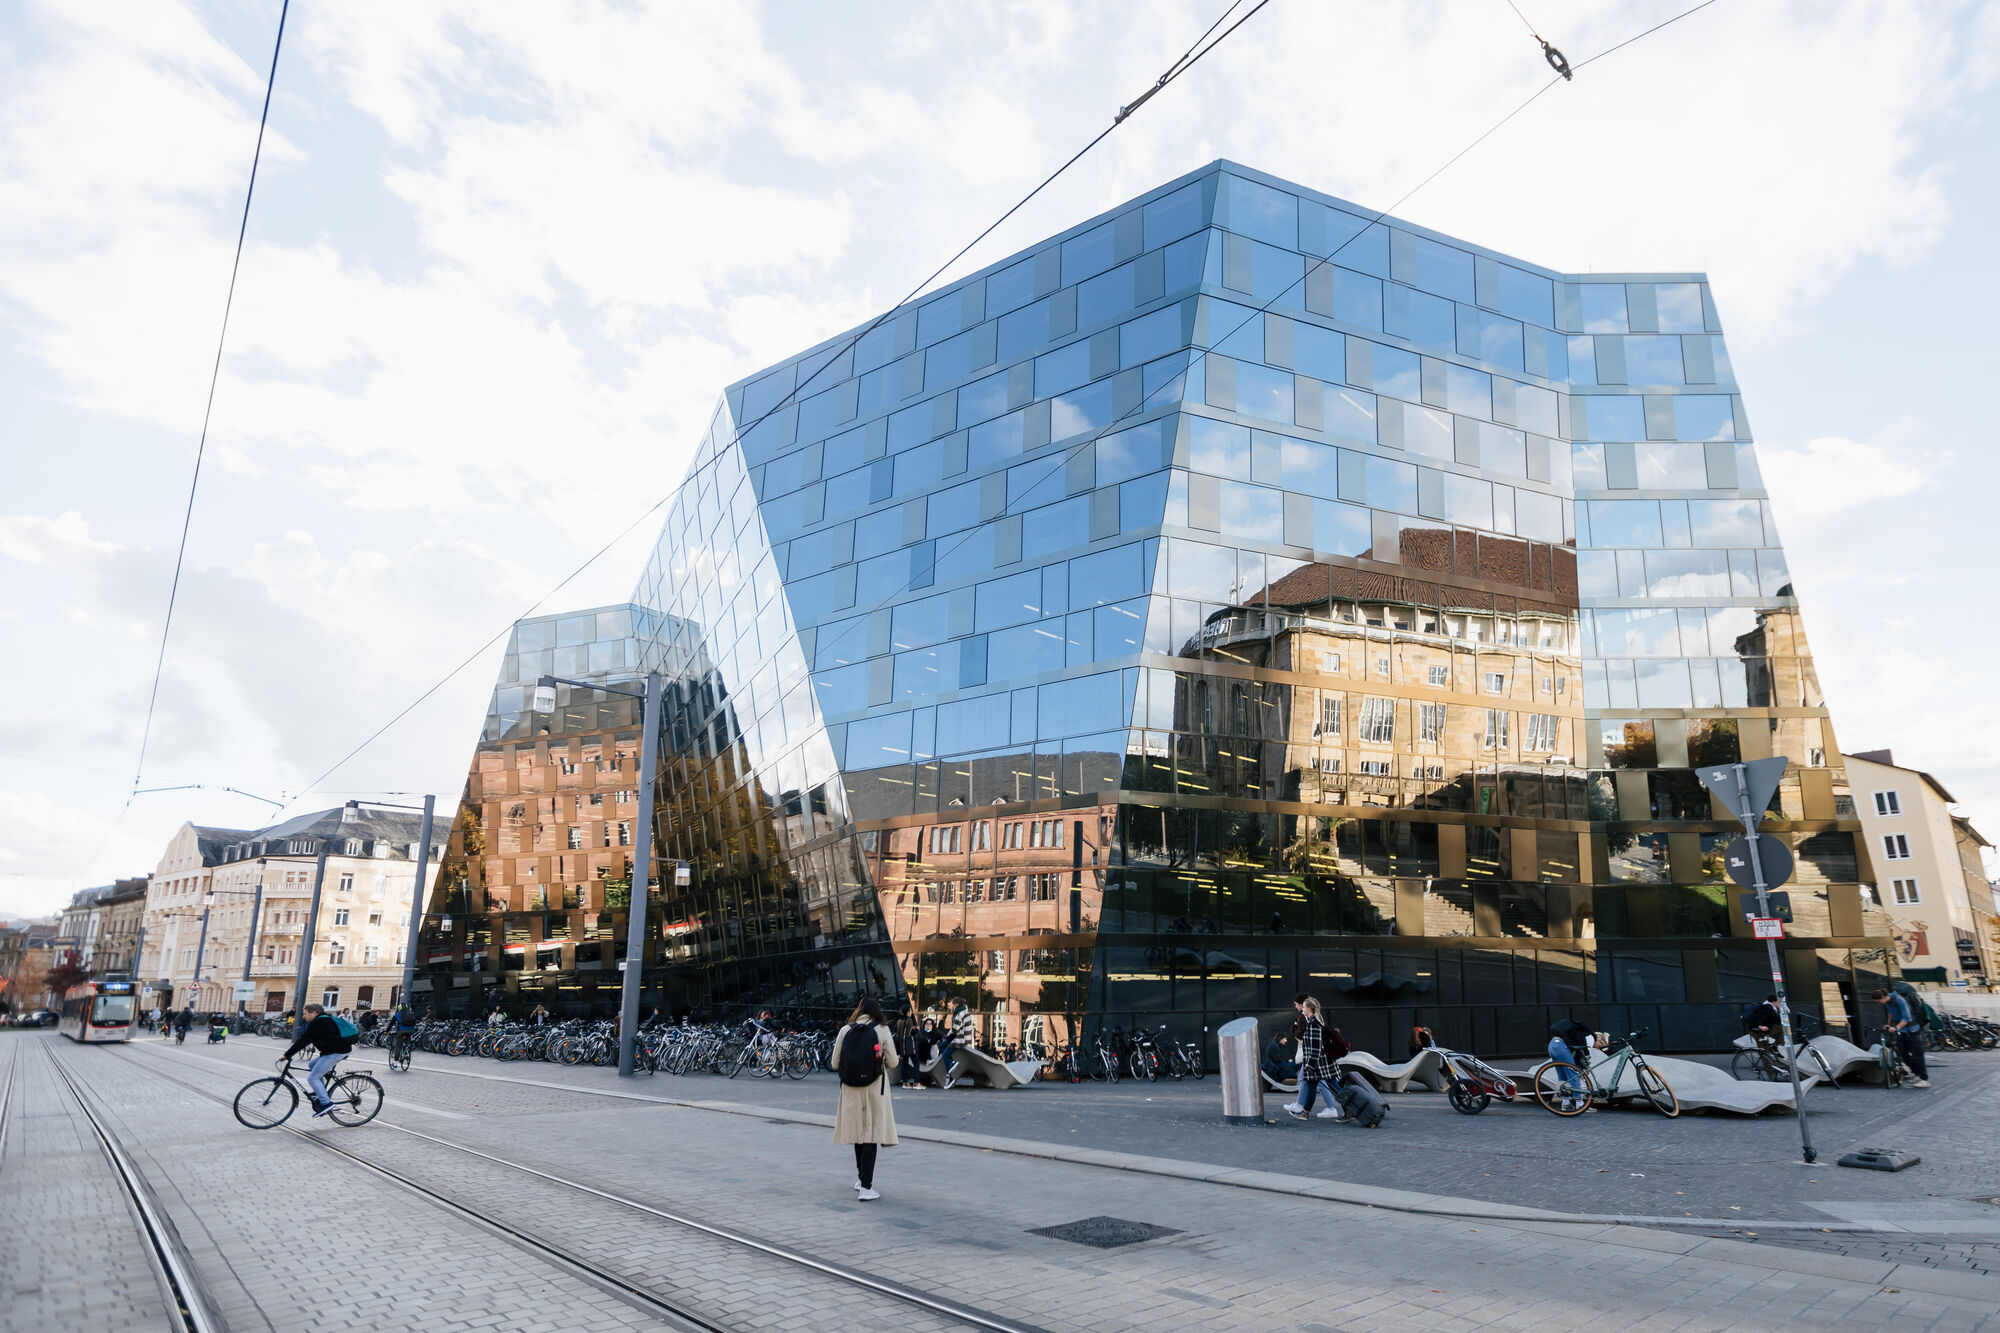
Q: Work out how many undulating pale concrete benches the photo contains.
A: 4